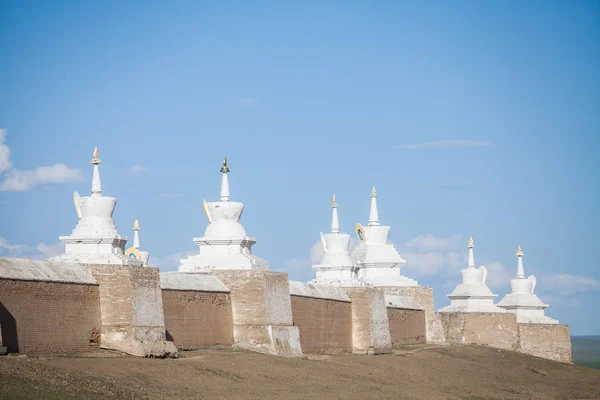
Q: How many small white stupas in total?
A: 7